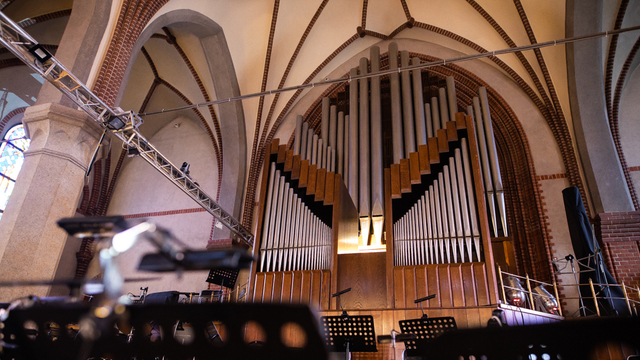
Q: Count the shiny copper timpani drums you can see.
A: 0